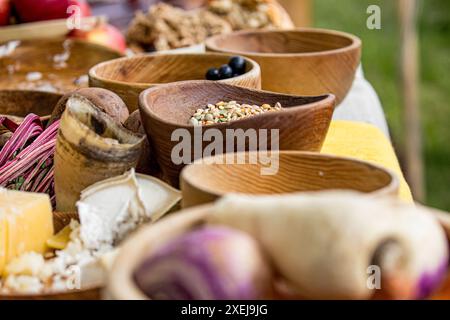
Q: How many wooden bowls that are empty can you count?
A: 2